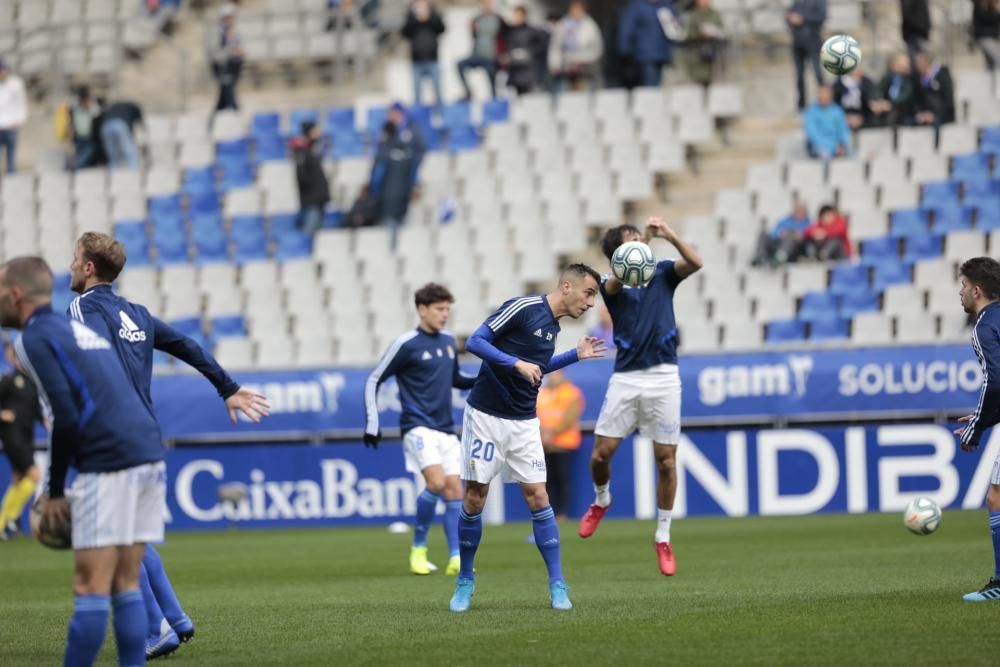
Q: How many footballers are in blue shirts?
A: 6